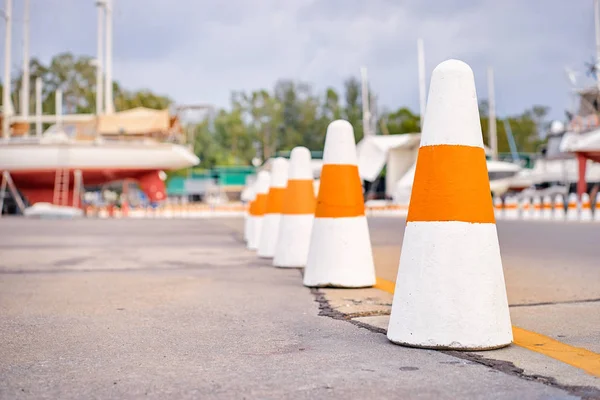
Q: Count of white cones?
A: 6